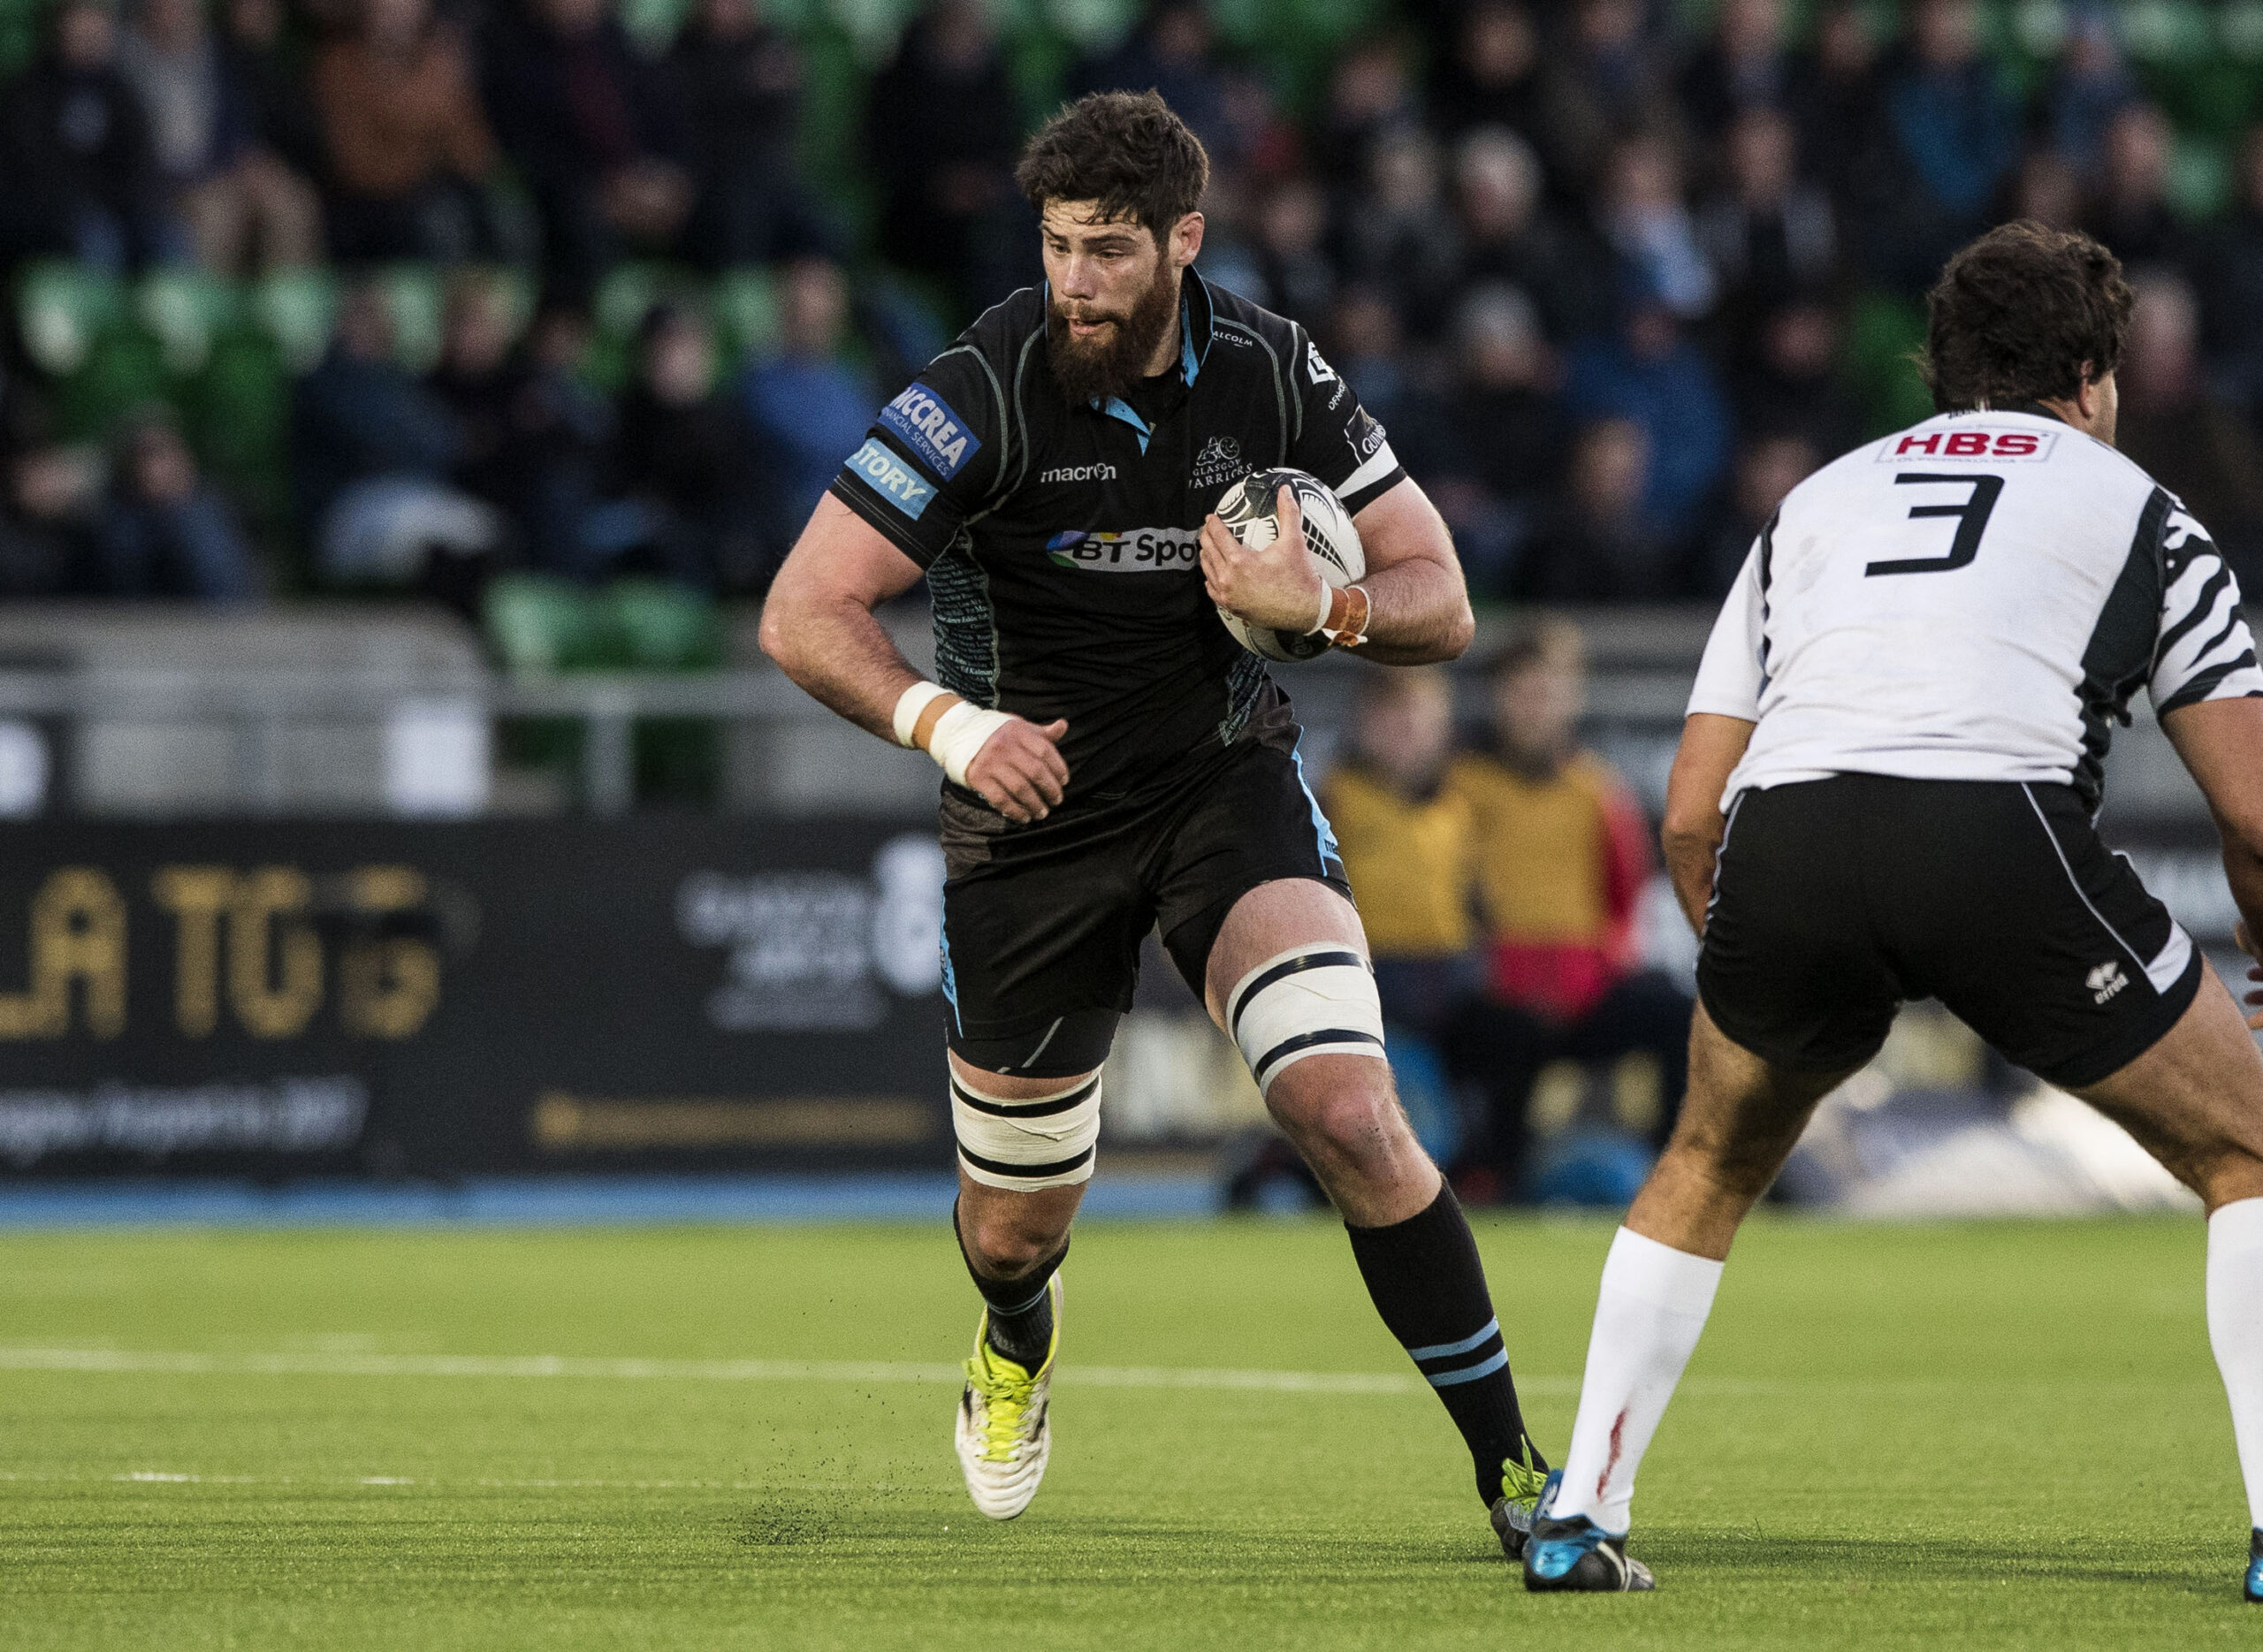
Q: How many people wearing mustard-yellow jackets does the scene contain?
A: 2